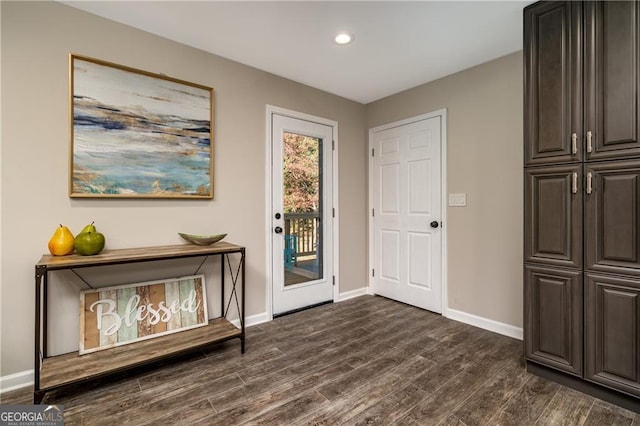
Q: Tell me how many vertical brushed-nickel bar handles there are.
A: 4